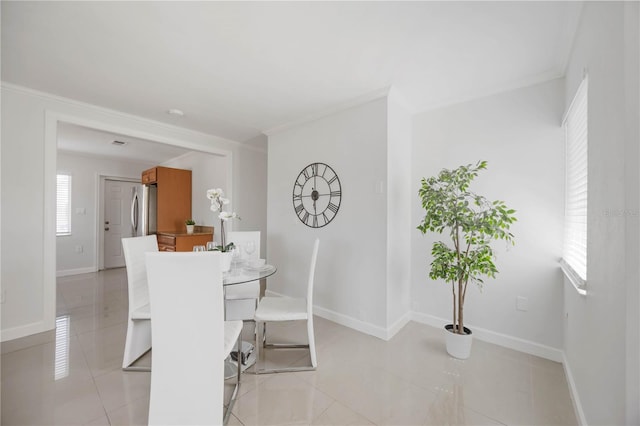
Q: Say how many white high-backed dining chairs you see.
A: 4